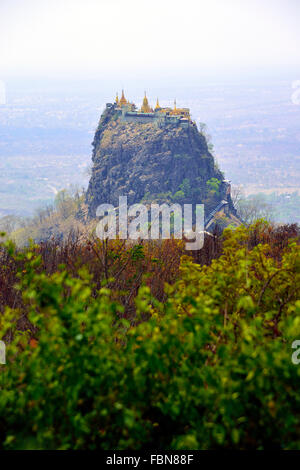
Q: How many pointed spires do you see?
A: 5